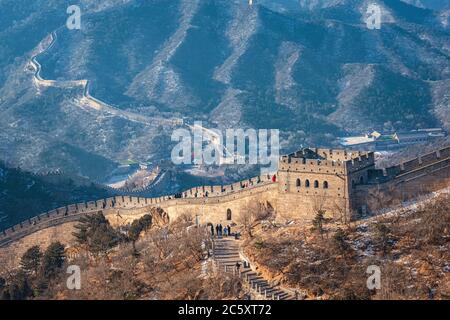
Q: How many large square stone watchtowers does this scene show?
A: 1